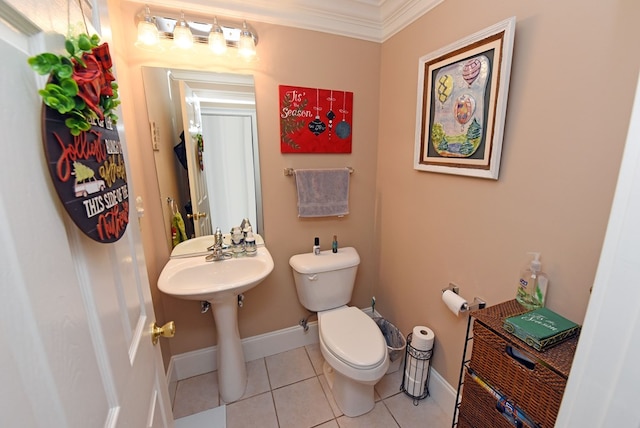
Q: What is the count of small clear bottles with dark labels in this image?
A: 2